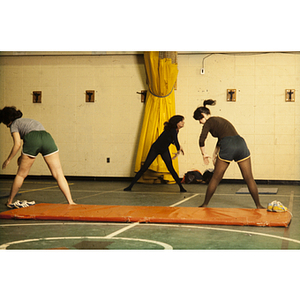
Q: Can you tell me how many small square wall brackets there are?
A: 5